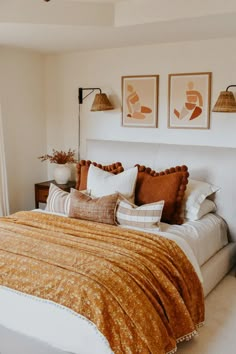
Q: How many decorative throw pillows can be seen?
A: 6